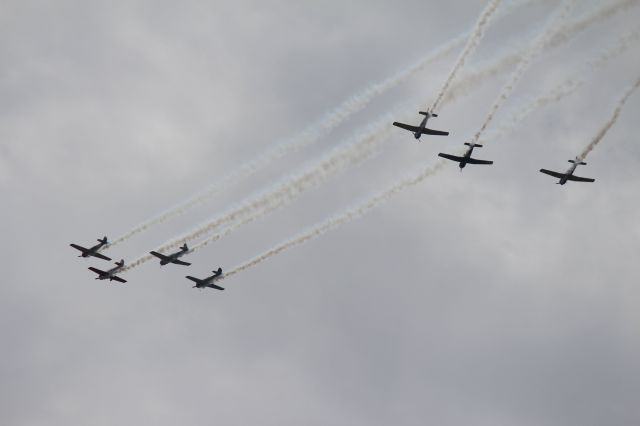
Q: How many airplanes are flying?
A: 7